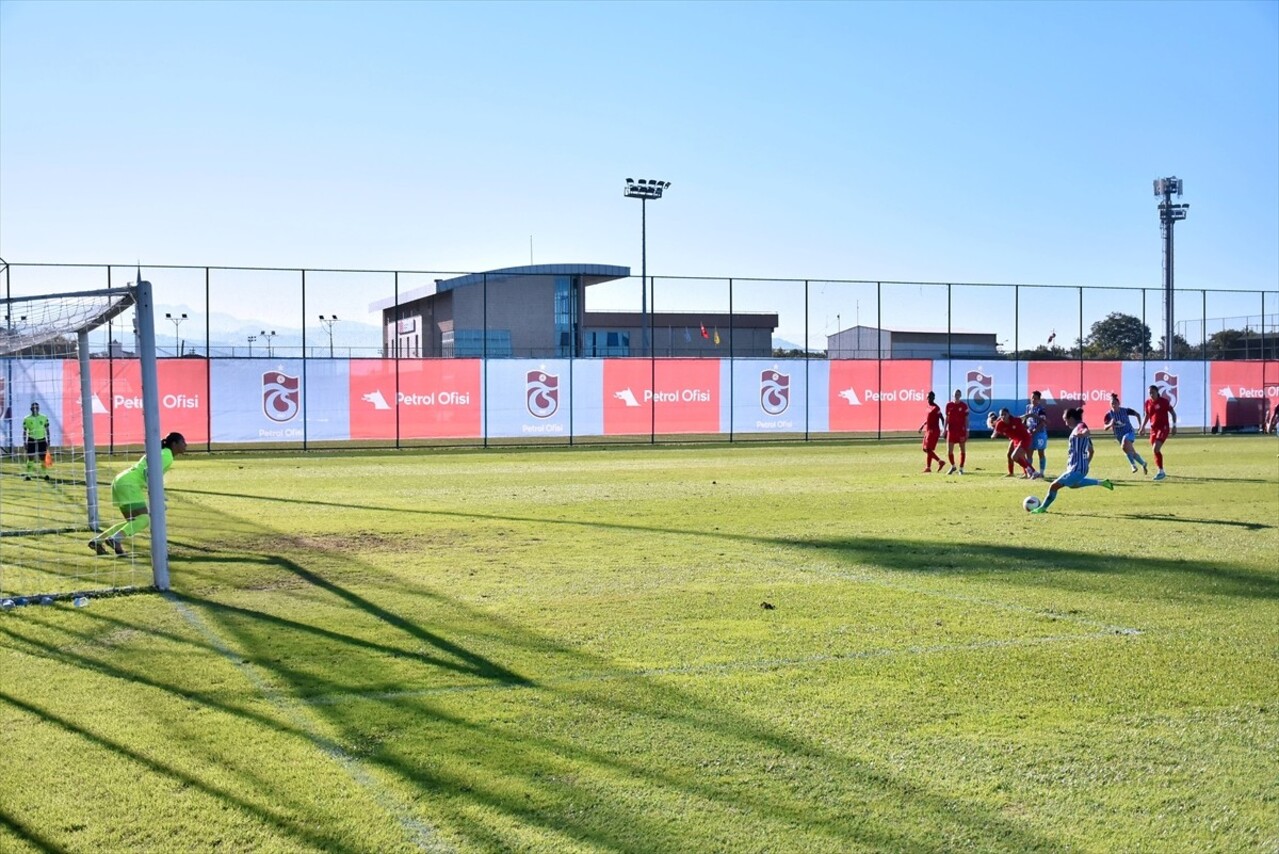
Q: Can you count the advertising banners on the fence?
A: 12